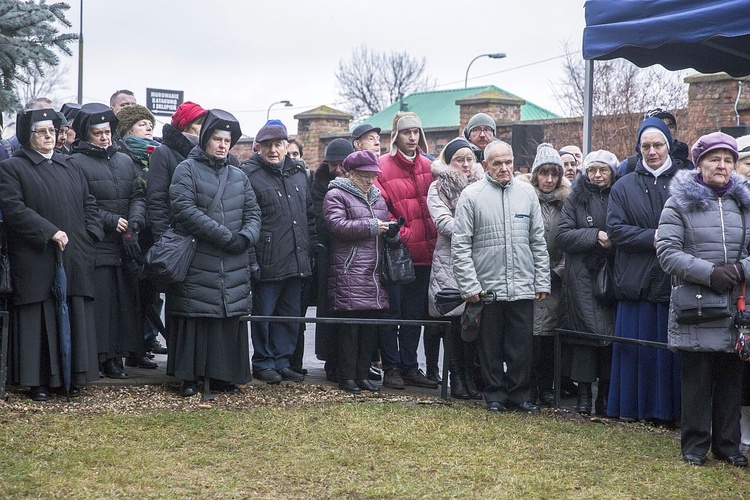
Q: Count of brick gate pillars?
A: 3